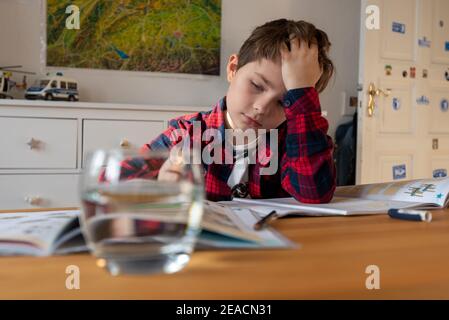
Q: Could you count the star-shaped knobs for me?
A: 1